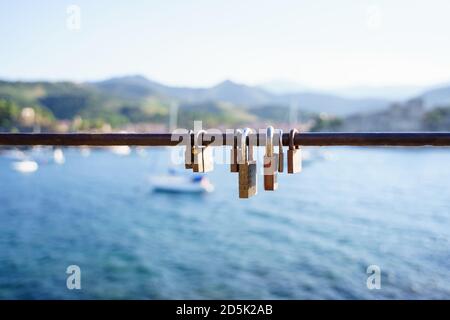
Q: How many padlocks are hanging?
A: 7